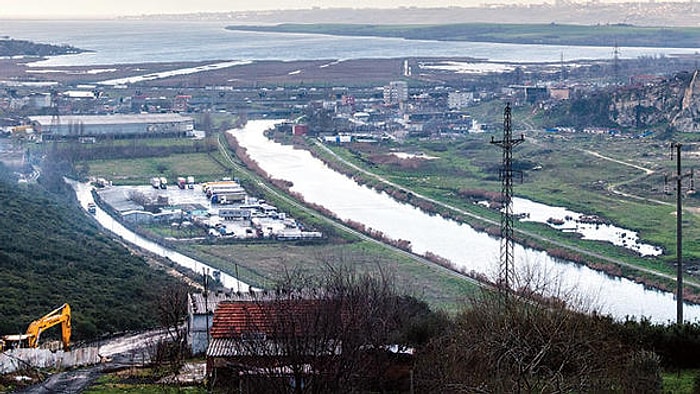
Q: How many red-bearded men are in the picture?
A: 0